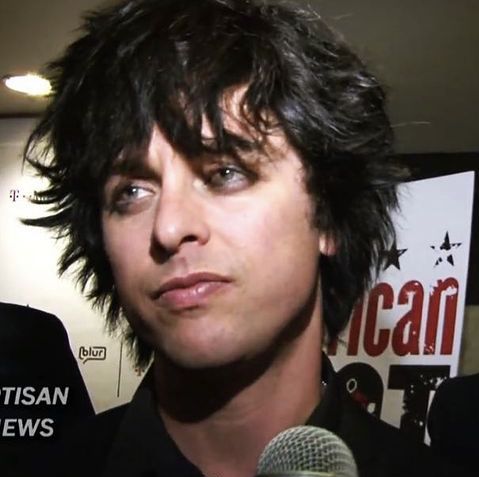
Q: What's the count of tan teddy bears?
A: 0